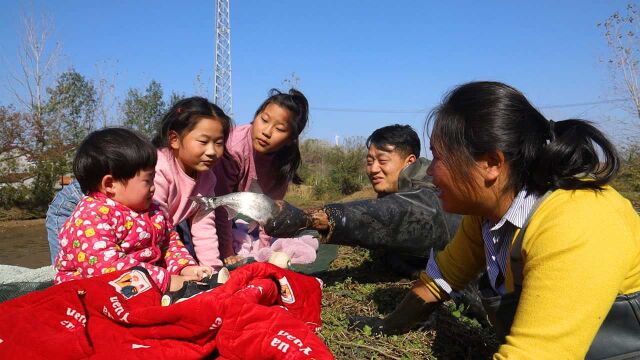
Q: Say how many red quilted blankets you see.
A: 1